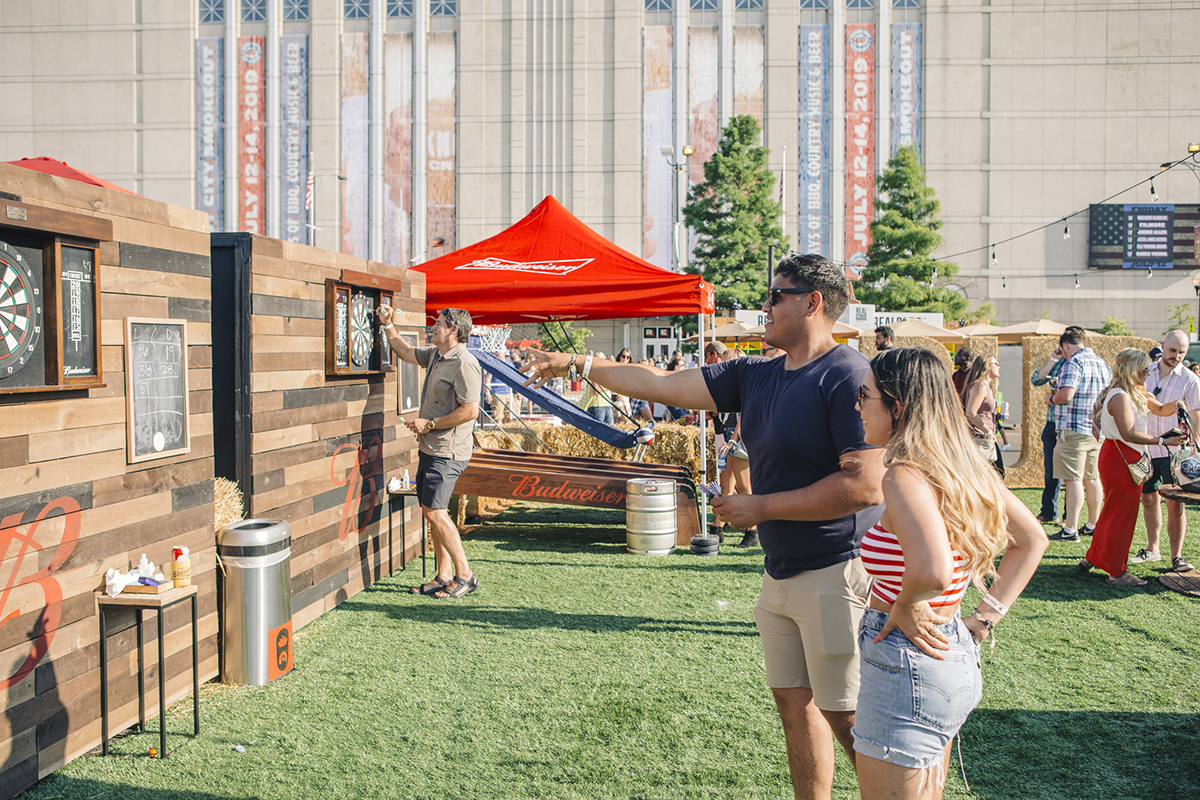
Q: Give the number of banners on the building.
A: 12